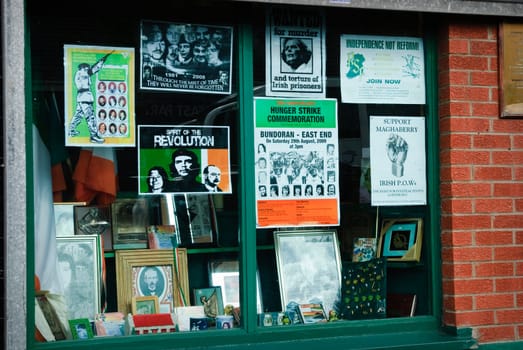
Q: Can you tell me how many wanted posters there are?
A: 1